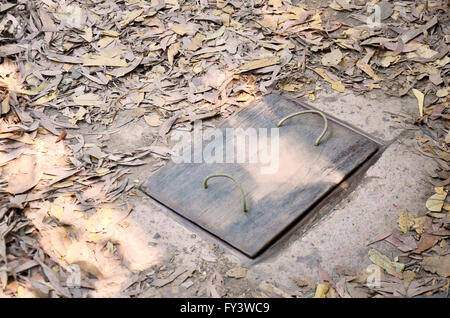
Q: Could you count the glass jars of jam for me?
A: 0